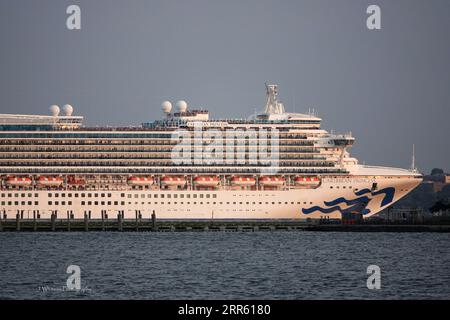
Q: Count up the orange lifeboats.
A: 8